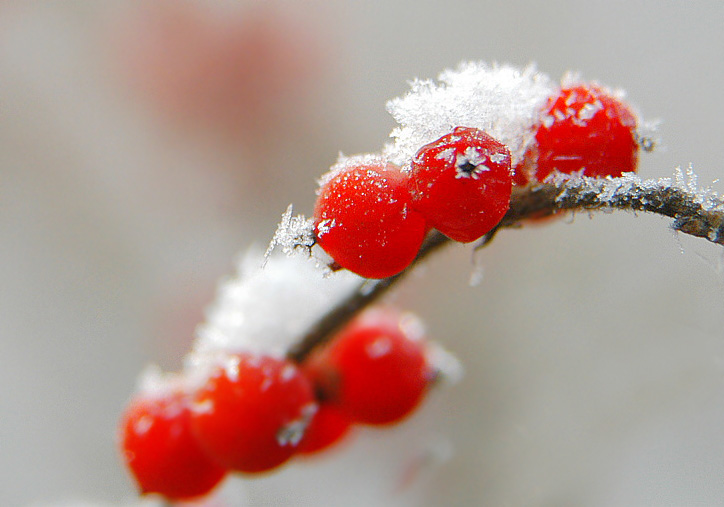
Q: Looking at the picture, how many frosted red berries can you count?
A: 7